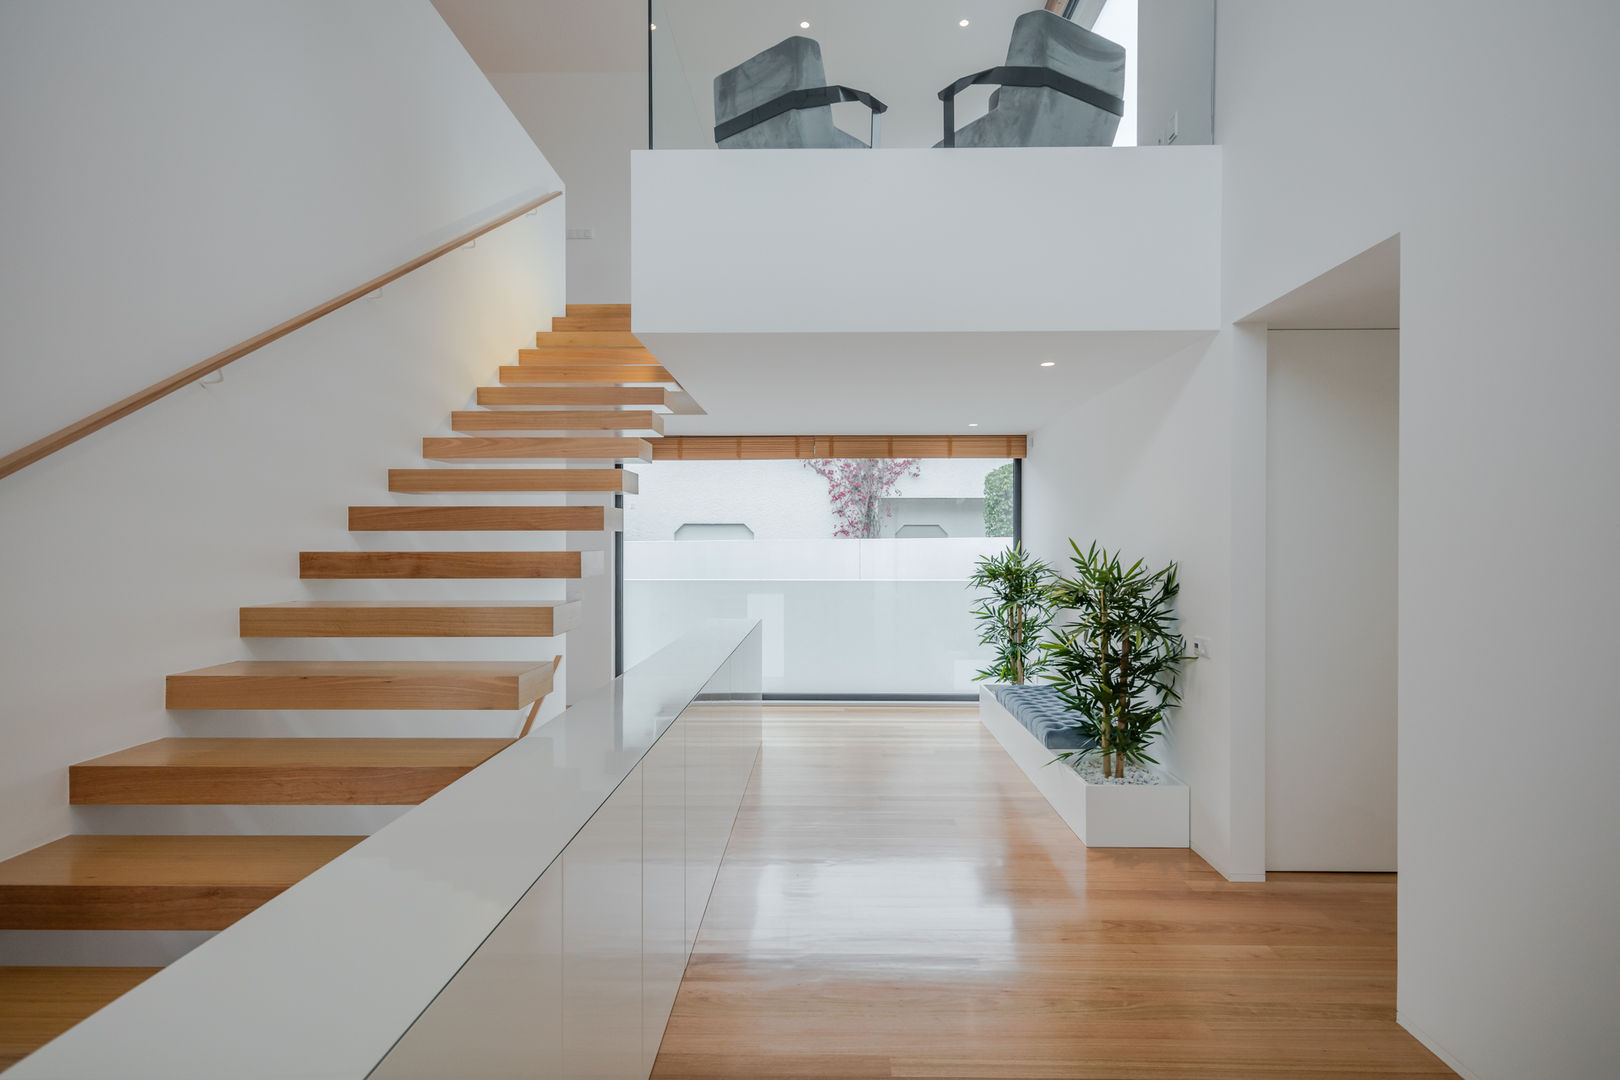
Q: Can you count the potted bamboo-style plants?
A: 2